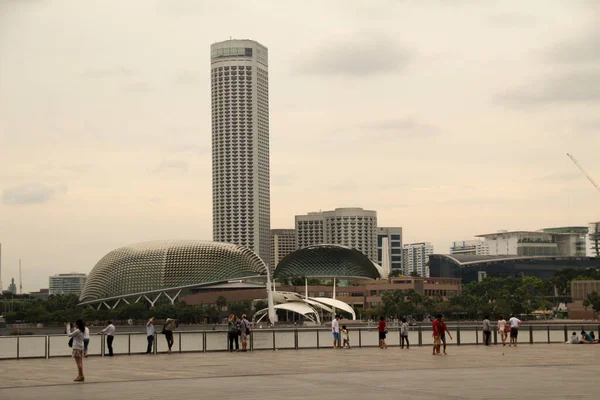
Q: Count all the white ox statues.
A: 0